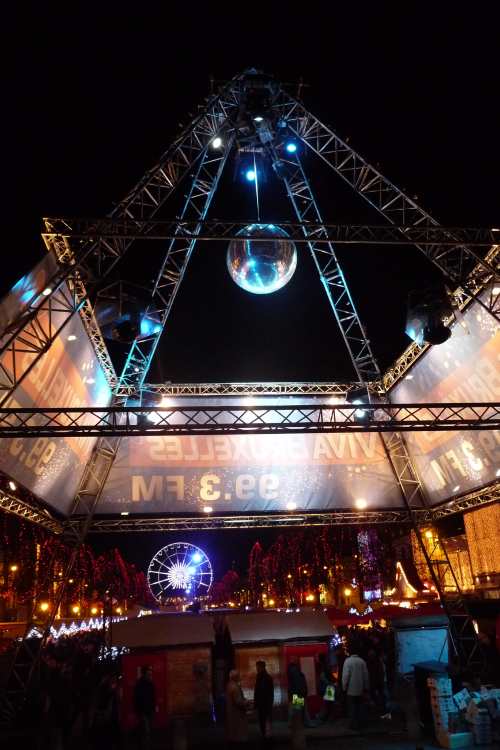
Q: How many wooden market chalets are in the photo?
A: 2